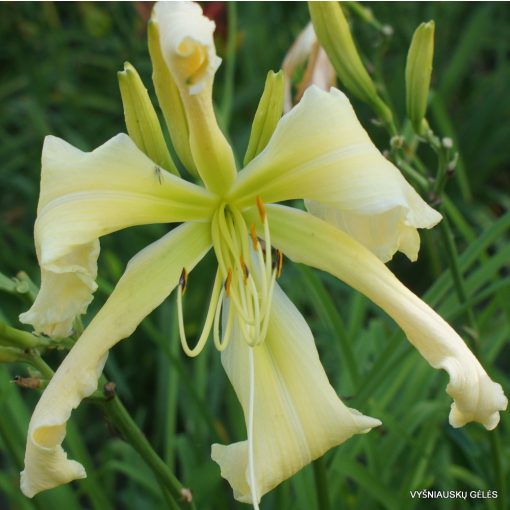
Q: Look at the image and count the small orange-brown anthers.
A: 6